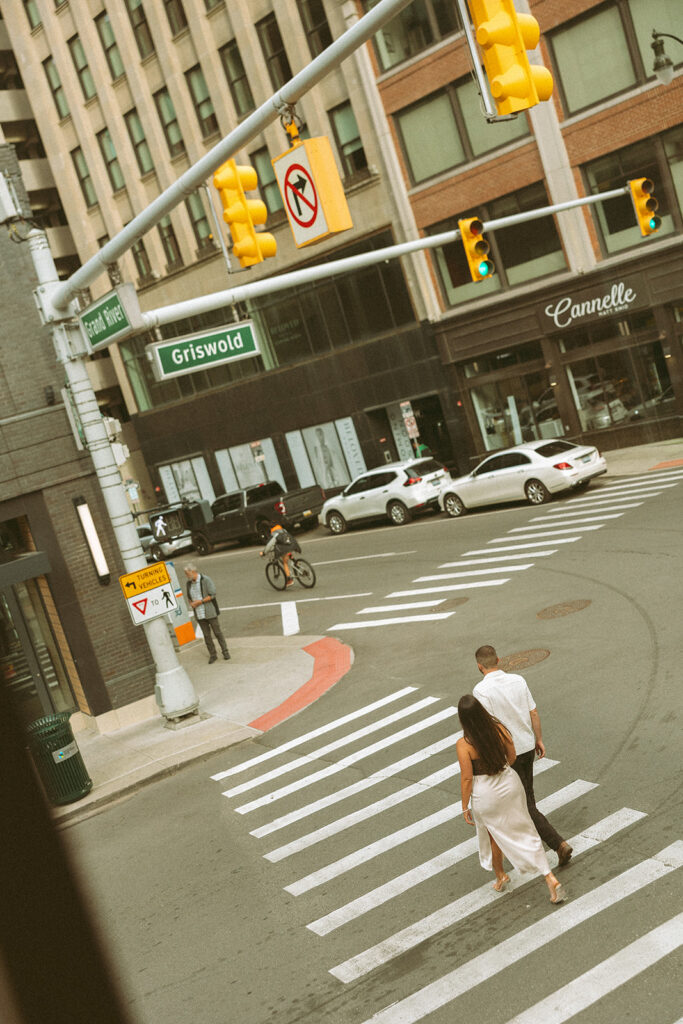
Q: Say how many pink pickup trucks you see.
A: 0